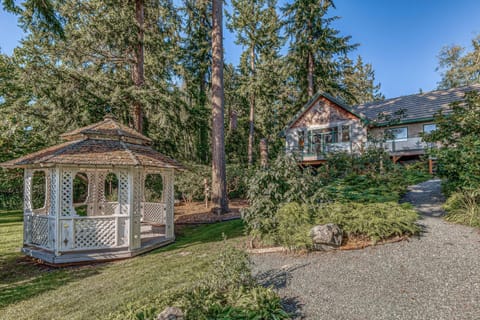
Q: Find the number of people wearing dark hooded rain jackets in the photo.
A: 0